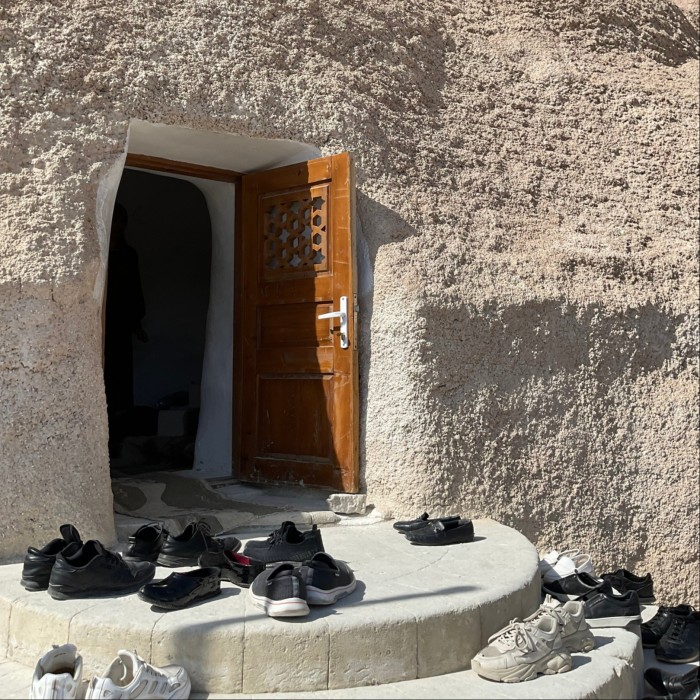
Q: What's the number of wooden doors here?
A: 1